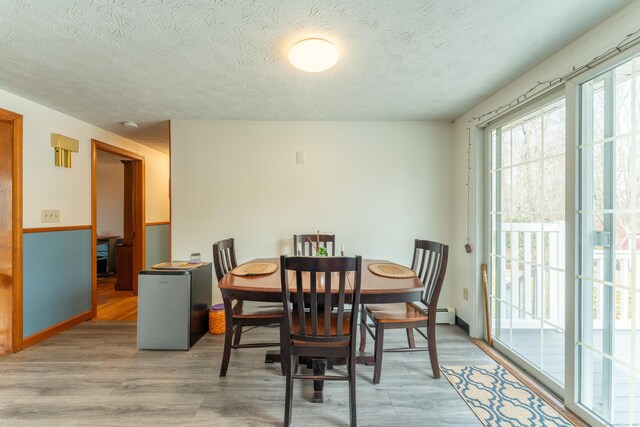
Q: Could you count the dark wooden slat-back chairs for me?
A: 4